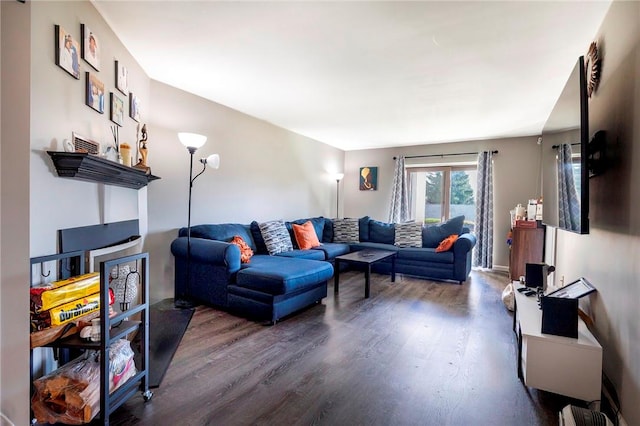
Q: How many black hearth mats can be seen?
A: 1